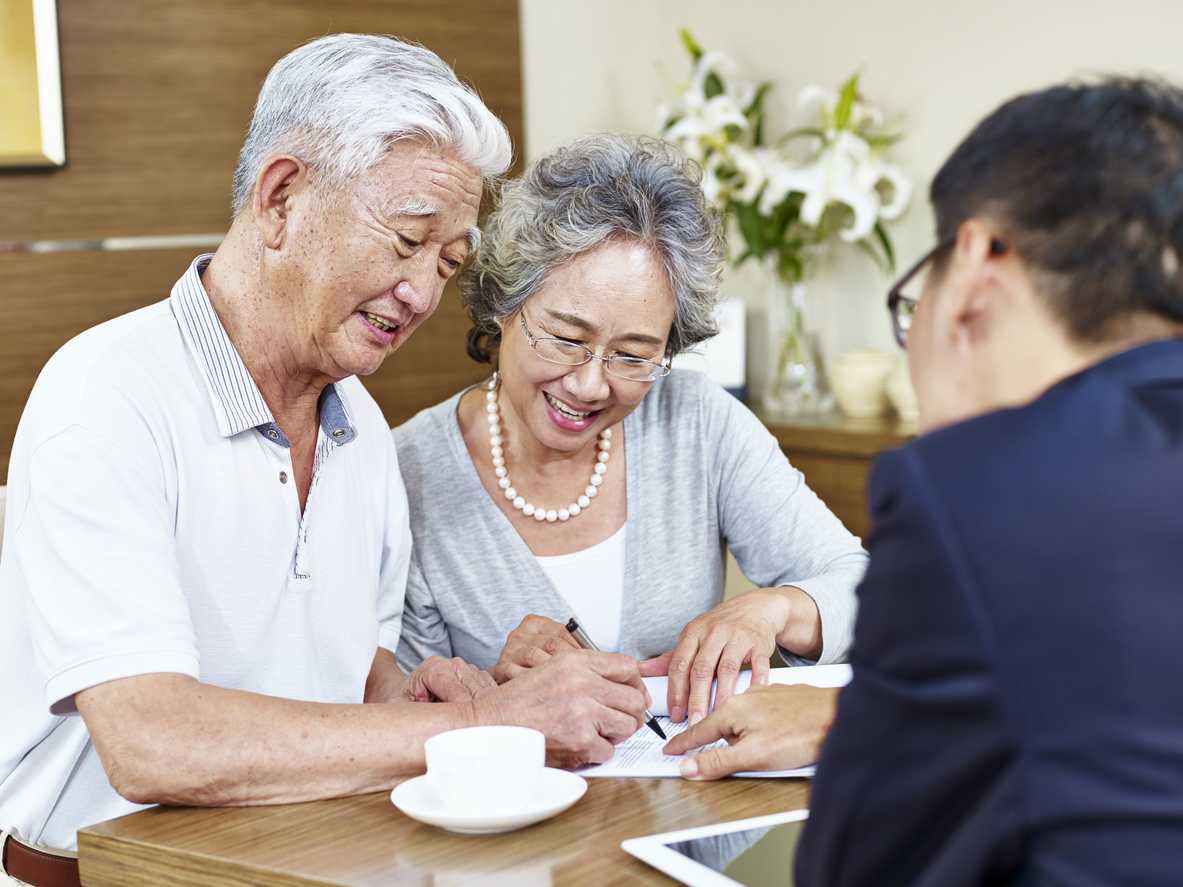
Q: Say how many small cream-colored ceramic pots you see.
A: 2